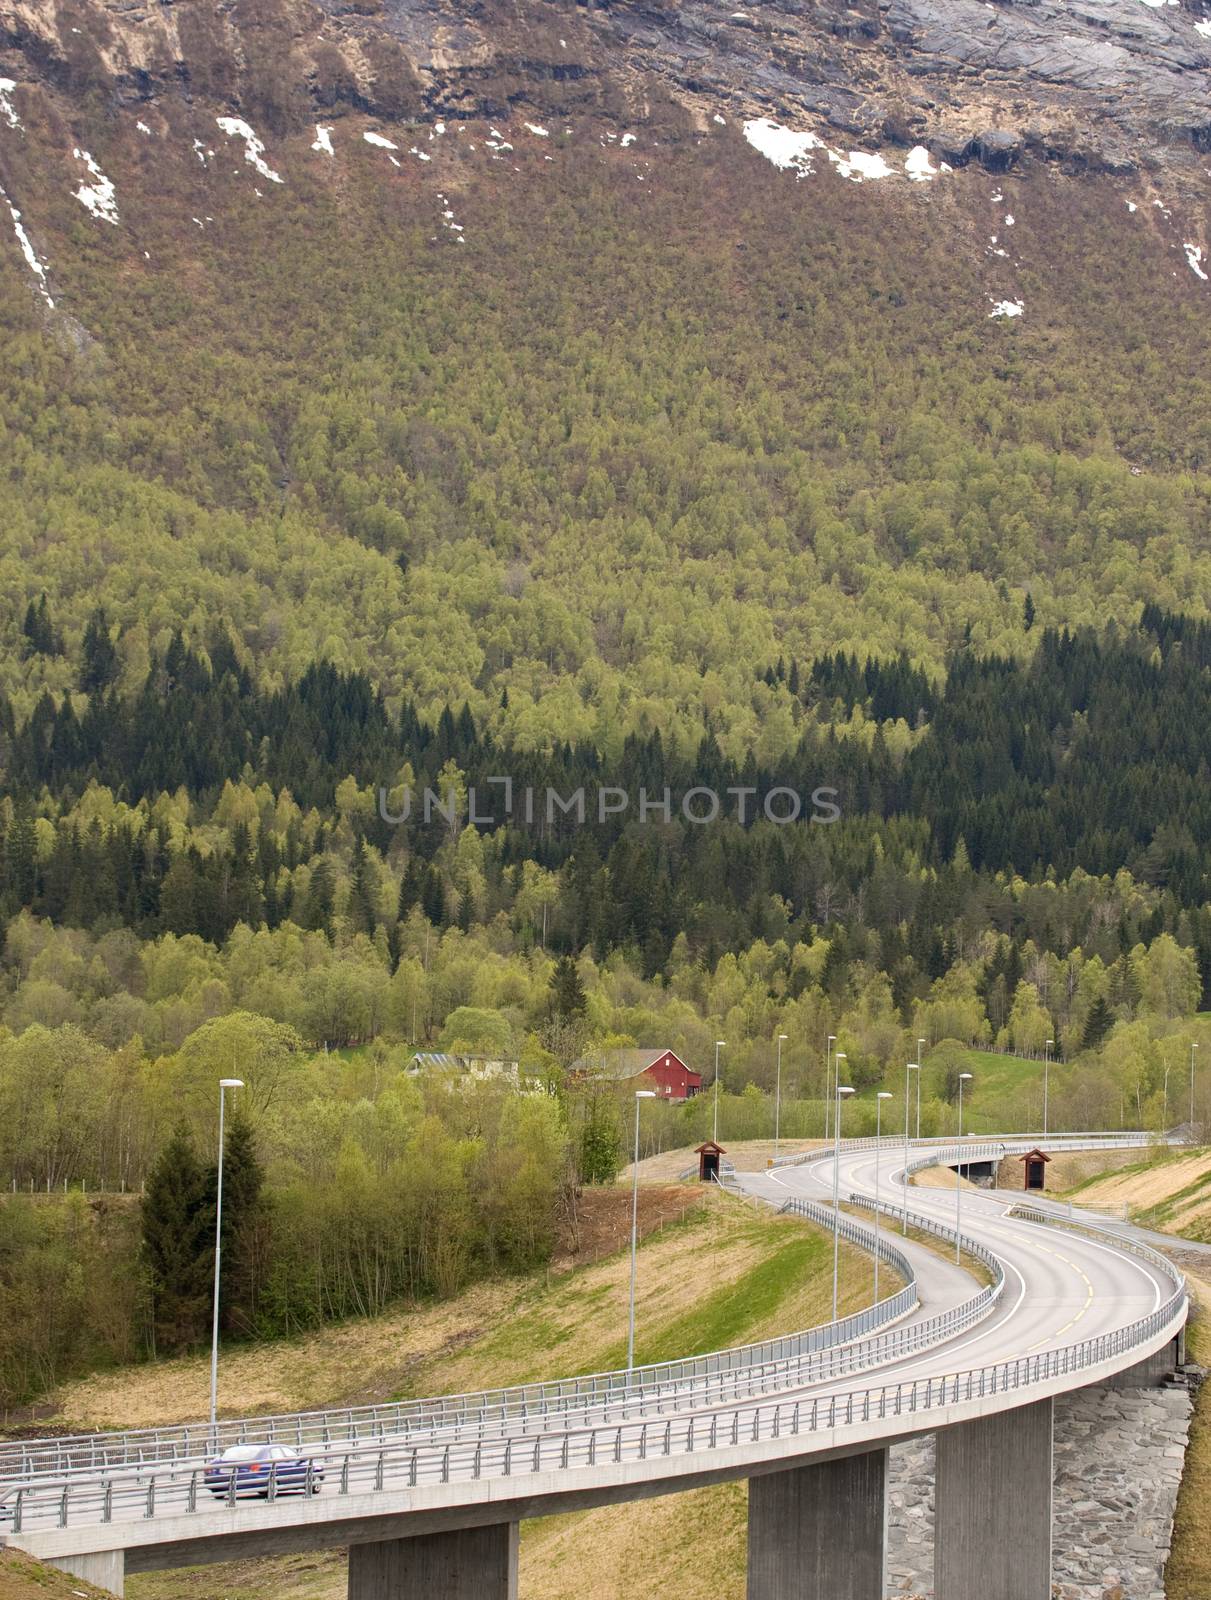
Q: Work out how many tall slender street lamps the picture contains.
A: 13